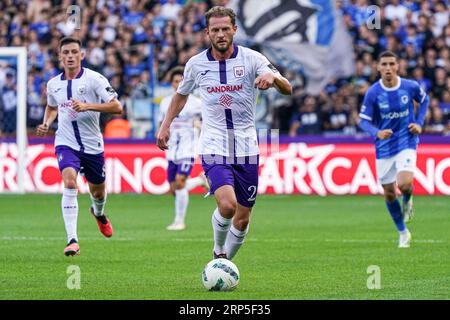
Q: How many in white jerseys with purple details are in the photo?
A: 3